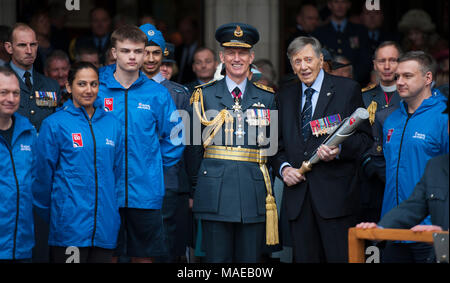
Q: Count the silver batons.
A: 1